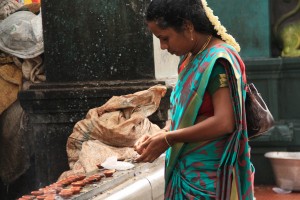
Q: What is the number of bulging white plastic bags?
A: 1